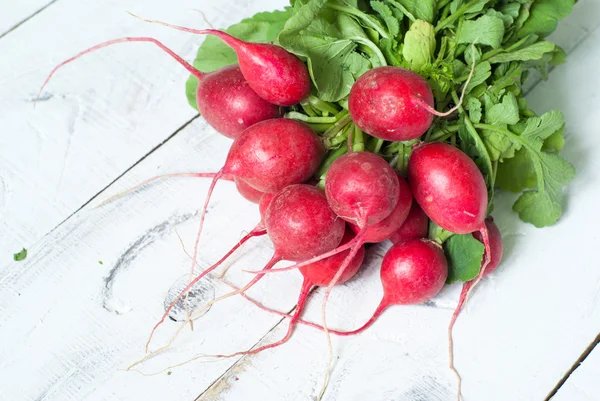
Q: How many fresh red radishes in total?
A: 14